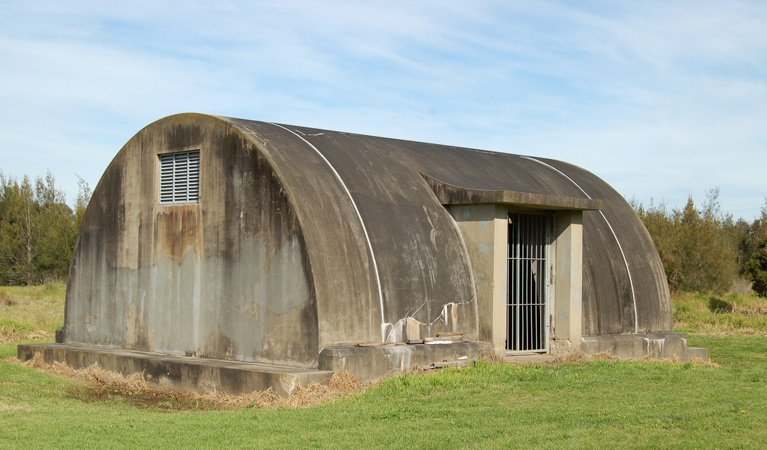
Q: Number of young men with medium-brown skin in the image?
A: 0